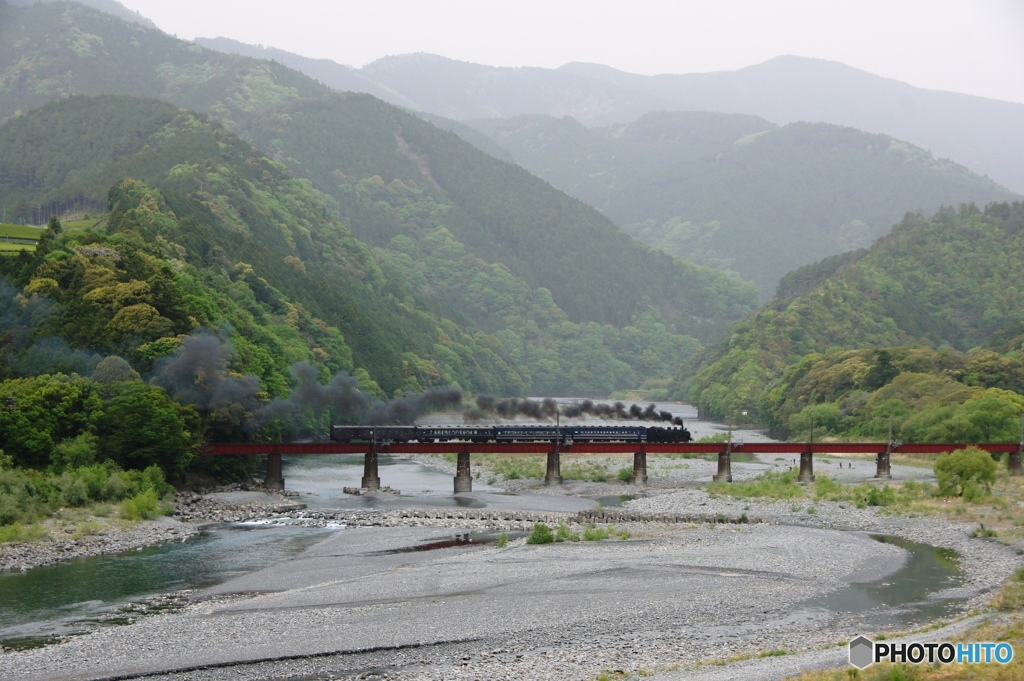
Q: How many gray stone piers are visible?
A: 9